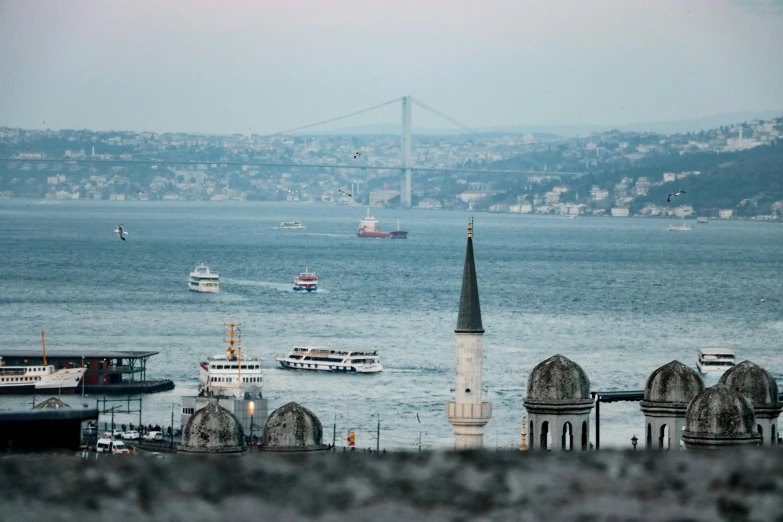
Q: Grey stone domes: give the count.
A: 6